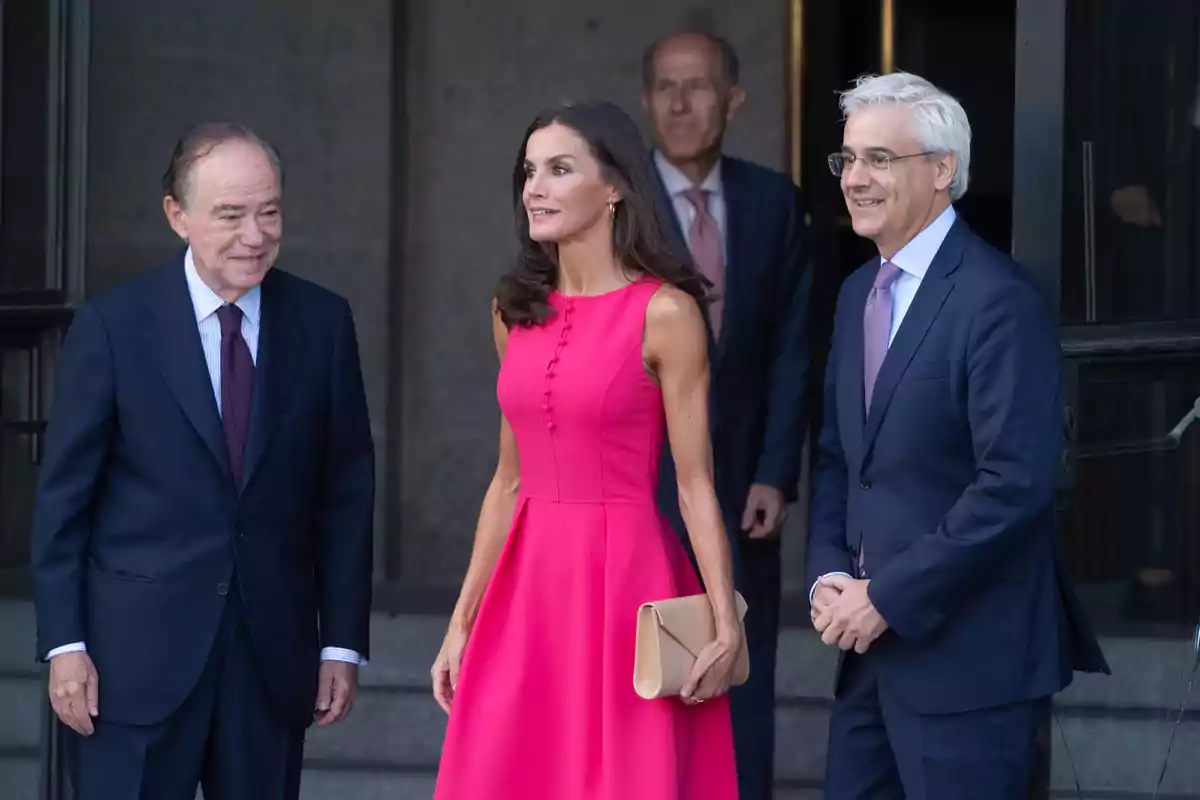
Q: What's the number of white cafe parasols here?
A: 0